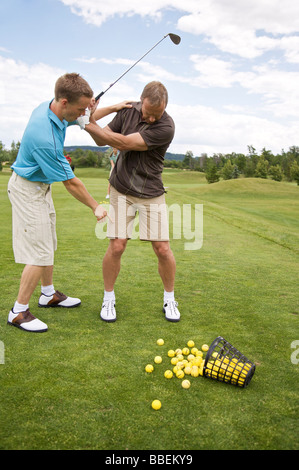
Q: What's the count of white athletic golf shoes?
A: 2